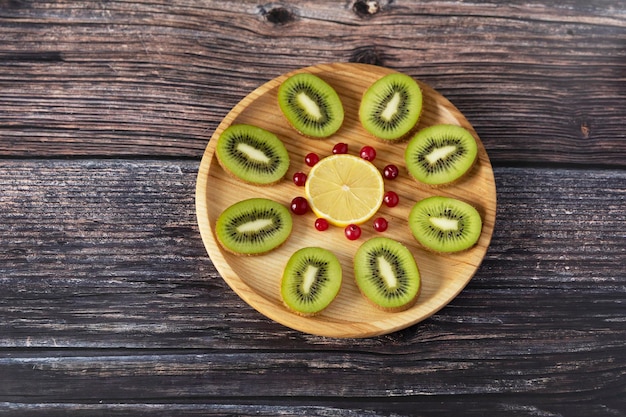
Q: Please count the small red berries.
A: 10